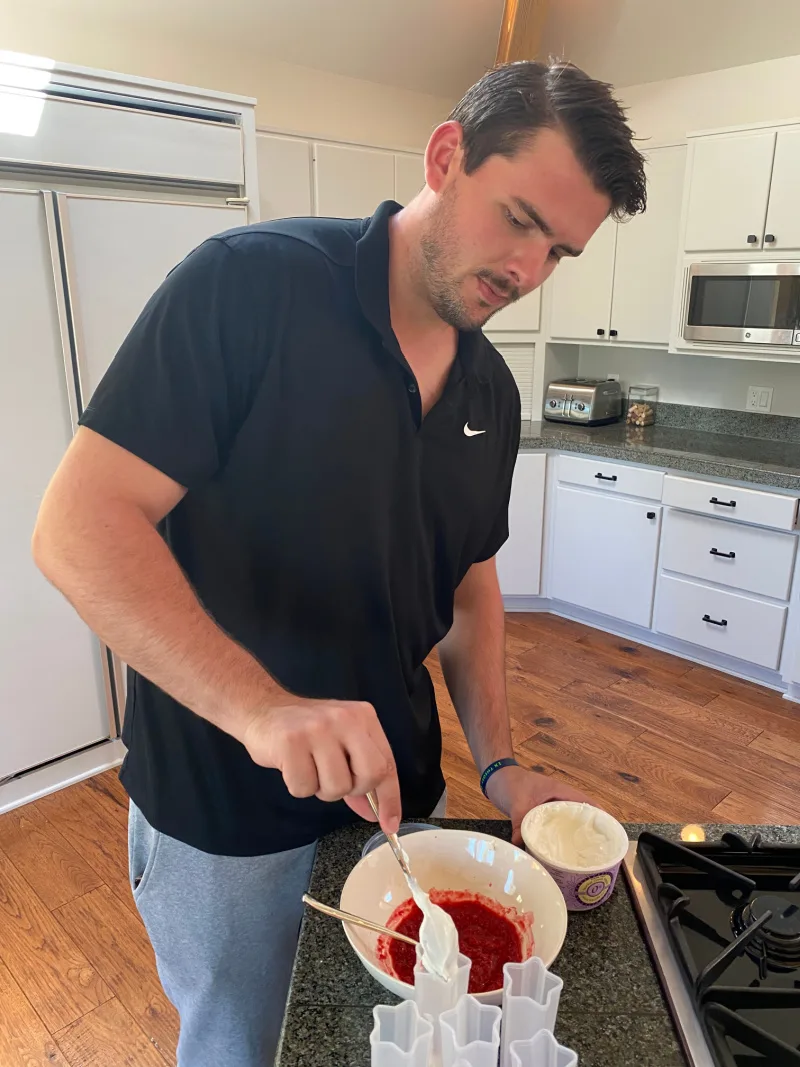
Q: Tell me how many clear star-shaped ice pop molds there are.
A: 5